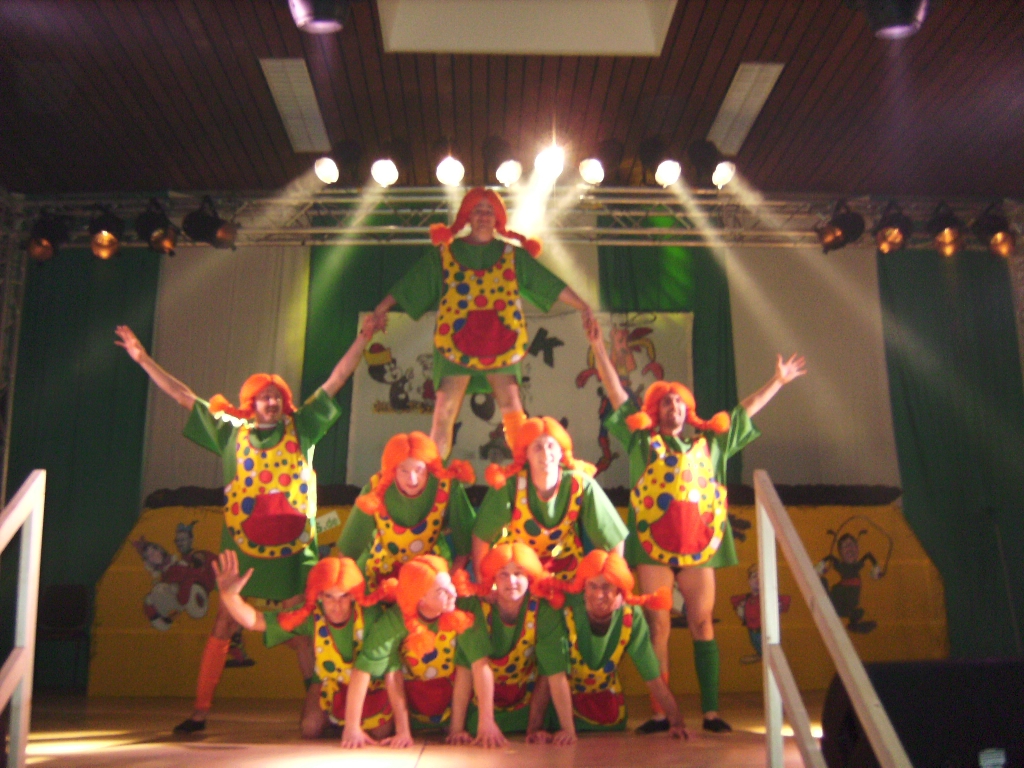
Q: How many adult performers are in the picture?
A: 9